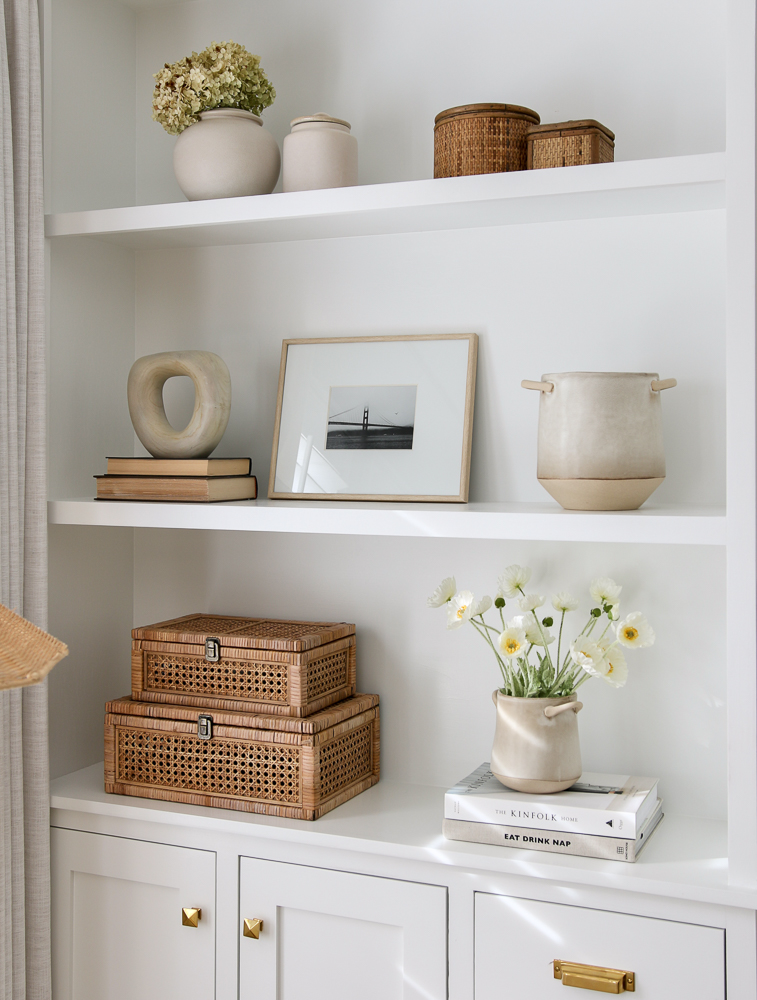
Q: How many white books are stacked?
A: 2